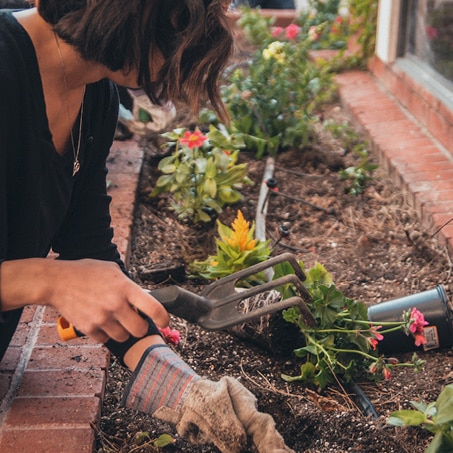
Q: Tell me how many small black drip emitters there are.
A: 2